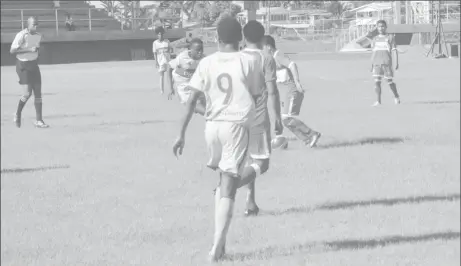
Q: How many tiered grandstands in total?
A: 1